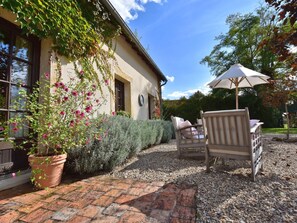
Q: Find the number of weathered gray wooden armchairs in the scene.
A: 2